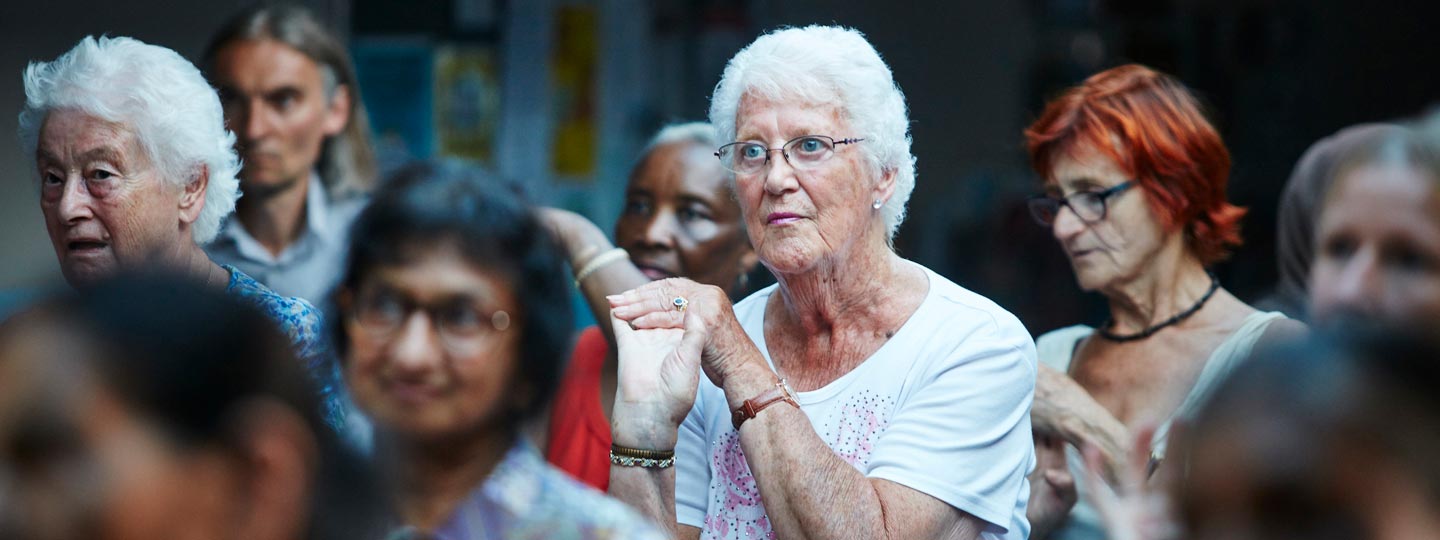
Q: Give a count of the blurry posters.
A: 3